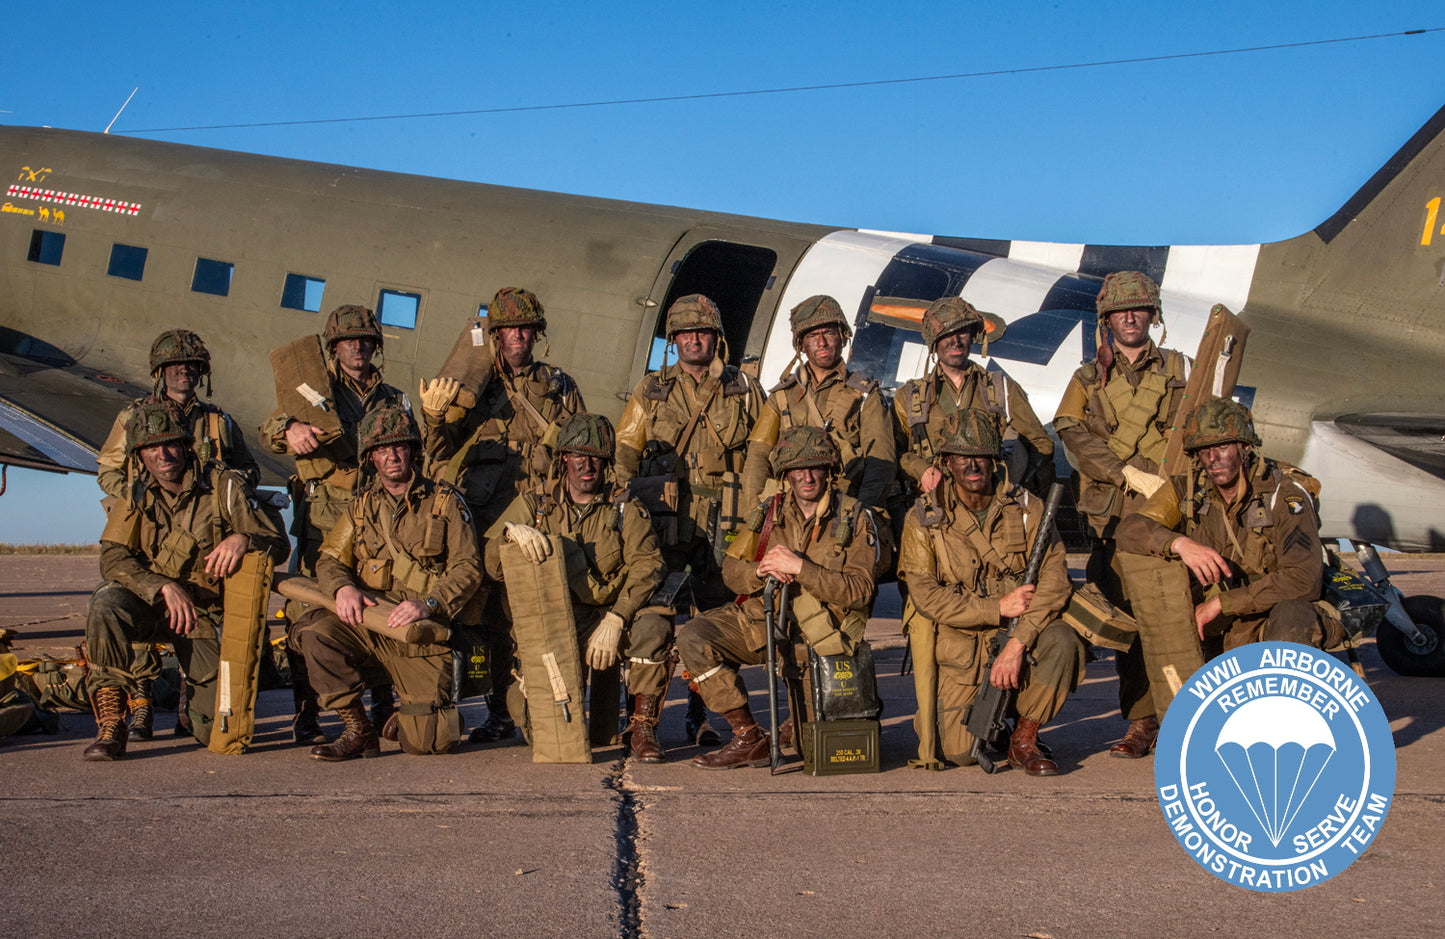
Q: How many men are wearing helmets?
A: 13